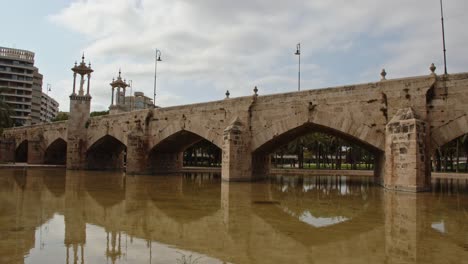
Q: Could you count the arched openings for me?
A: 6